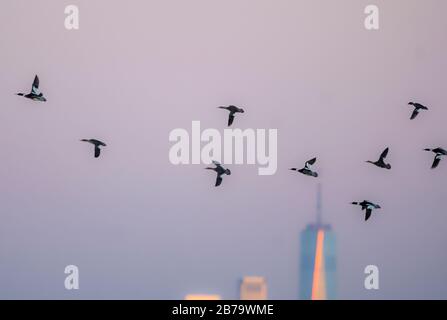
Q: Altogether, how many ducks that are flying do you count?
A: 9